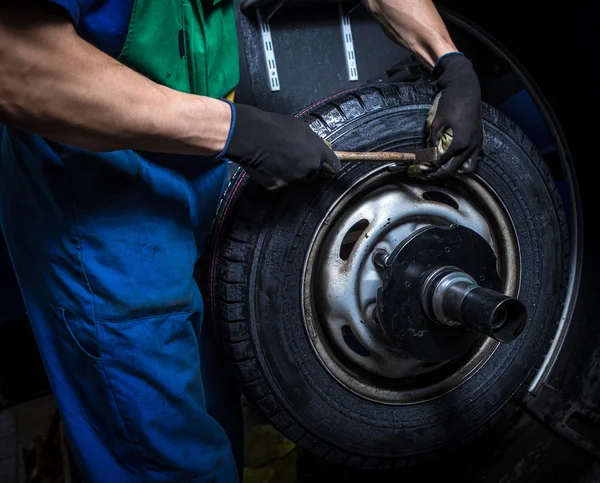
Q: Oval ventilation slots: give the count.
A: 3